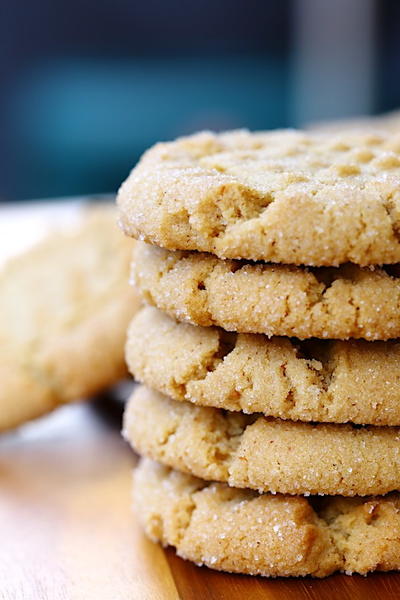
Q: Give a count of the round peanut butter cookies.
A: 6